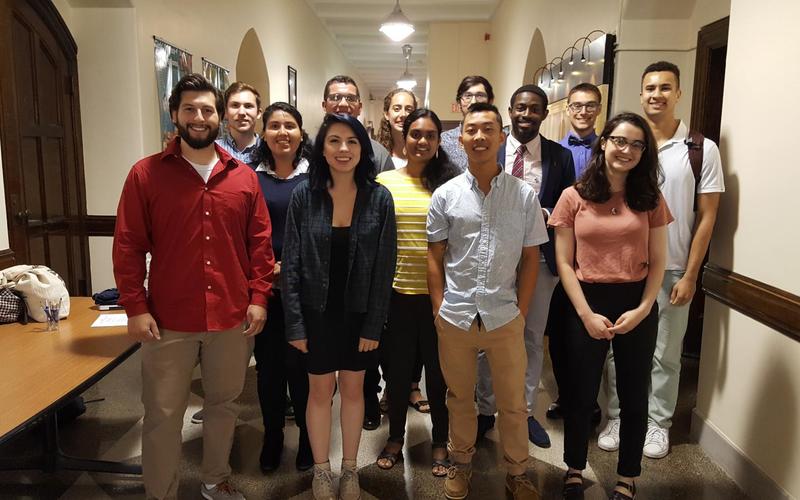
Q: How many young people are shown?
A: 13